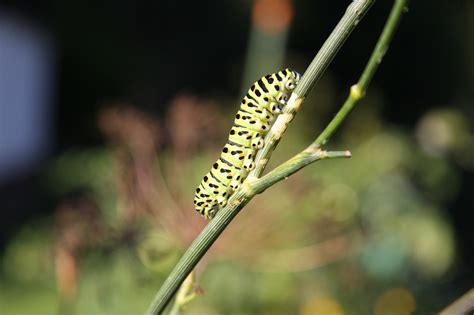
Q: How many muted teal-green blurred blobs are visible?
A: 1